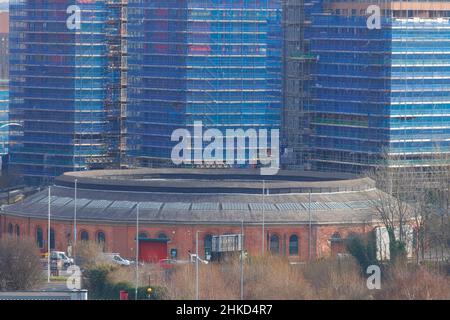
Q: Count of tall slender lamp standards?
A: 7